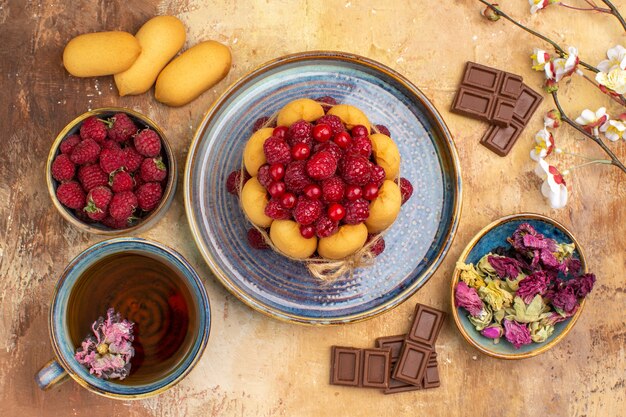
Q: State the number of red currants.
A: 13